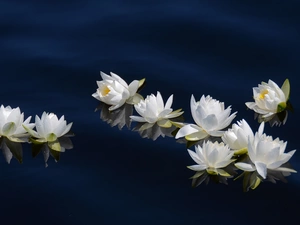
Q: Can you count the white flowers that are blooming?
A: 9